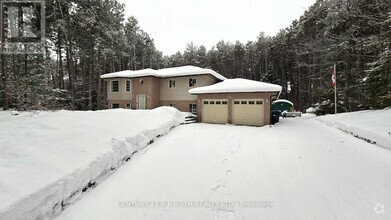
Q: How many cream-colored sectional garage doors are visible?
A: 2